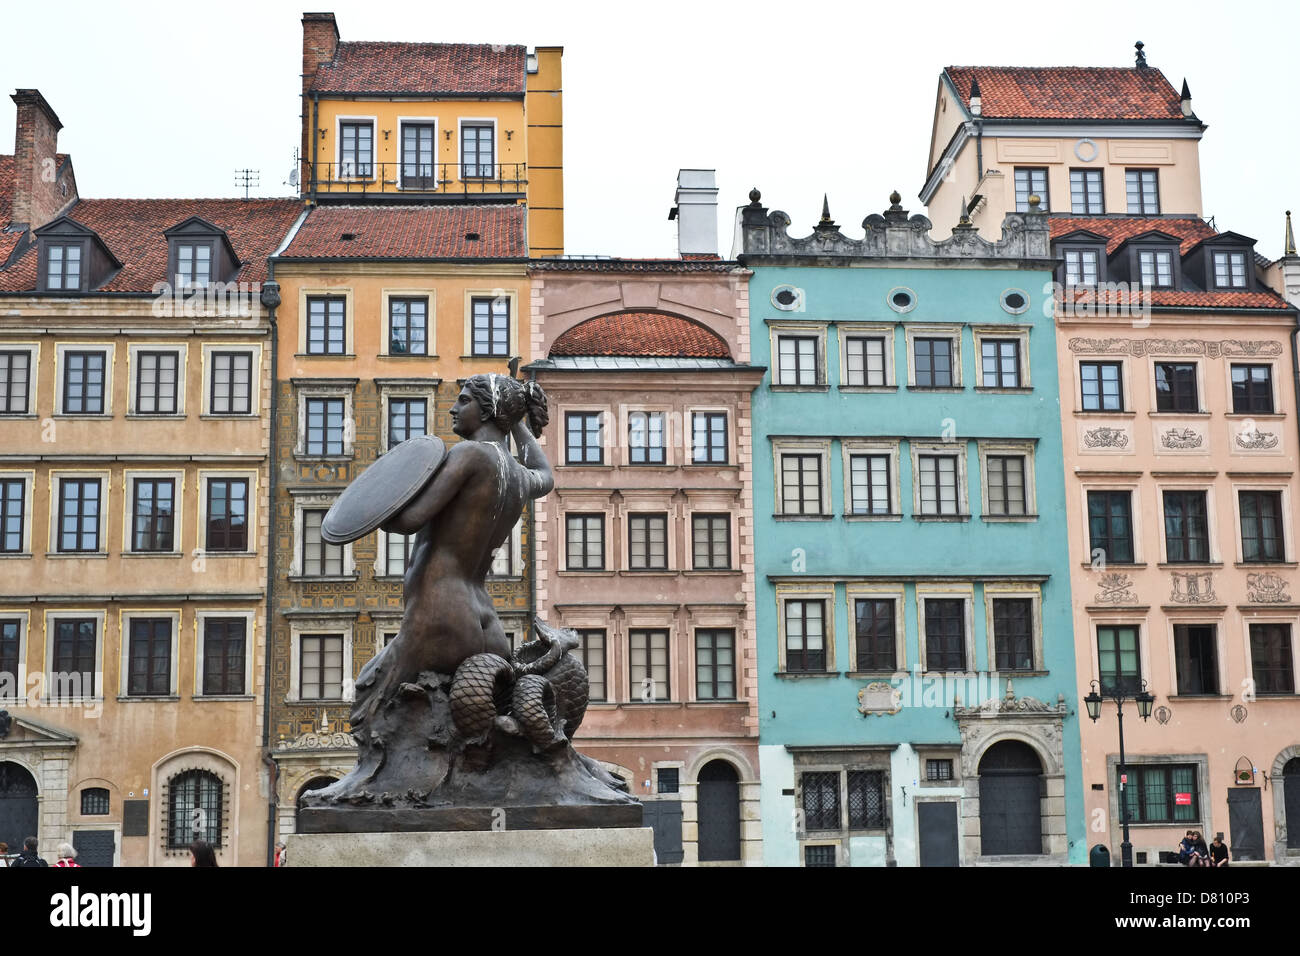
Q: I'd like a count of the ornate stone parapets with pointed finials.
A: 1